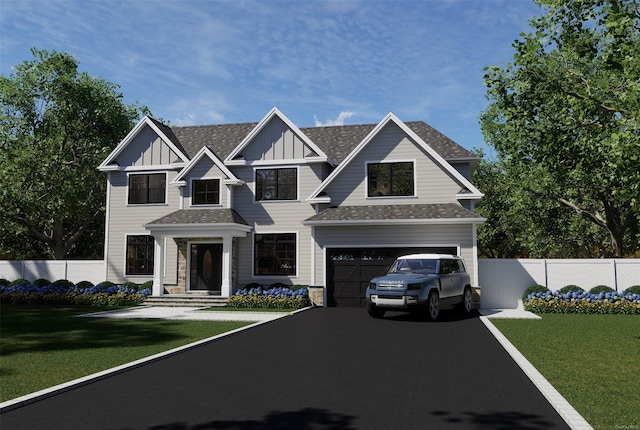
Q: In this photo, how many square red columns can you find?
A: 0